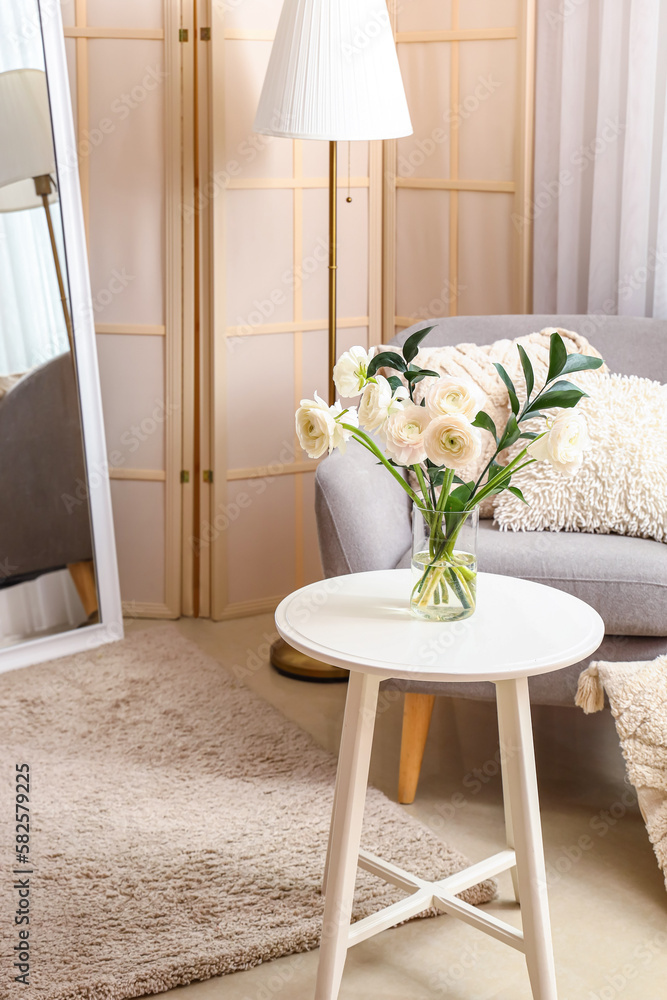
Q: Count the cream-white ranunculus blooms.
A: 7